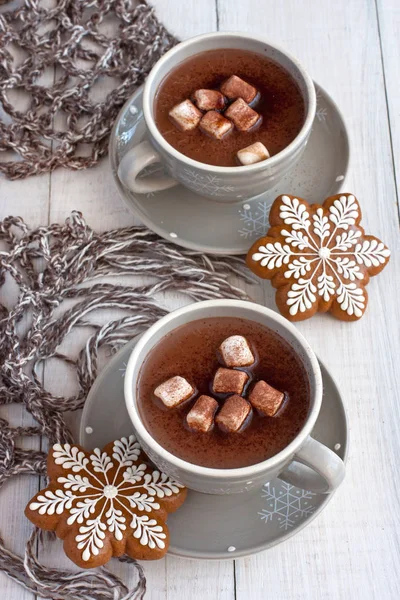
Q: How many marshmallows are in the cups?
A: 12